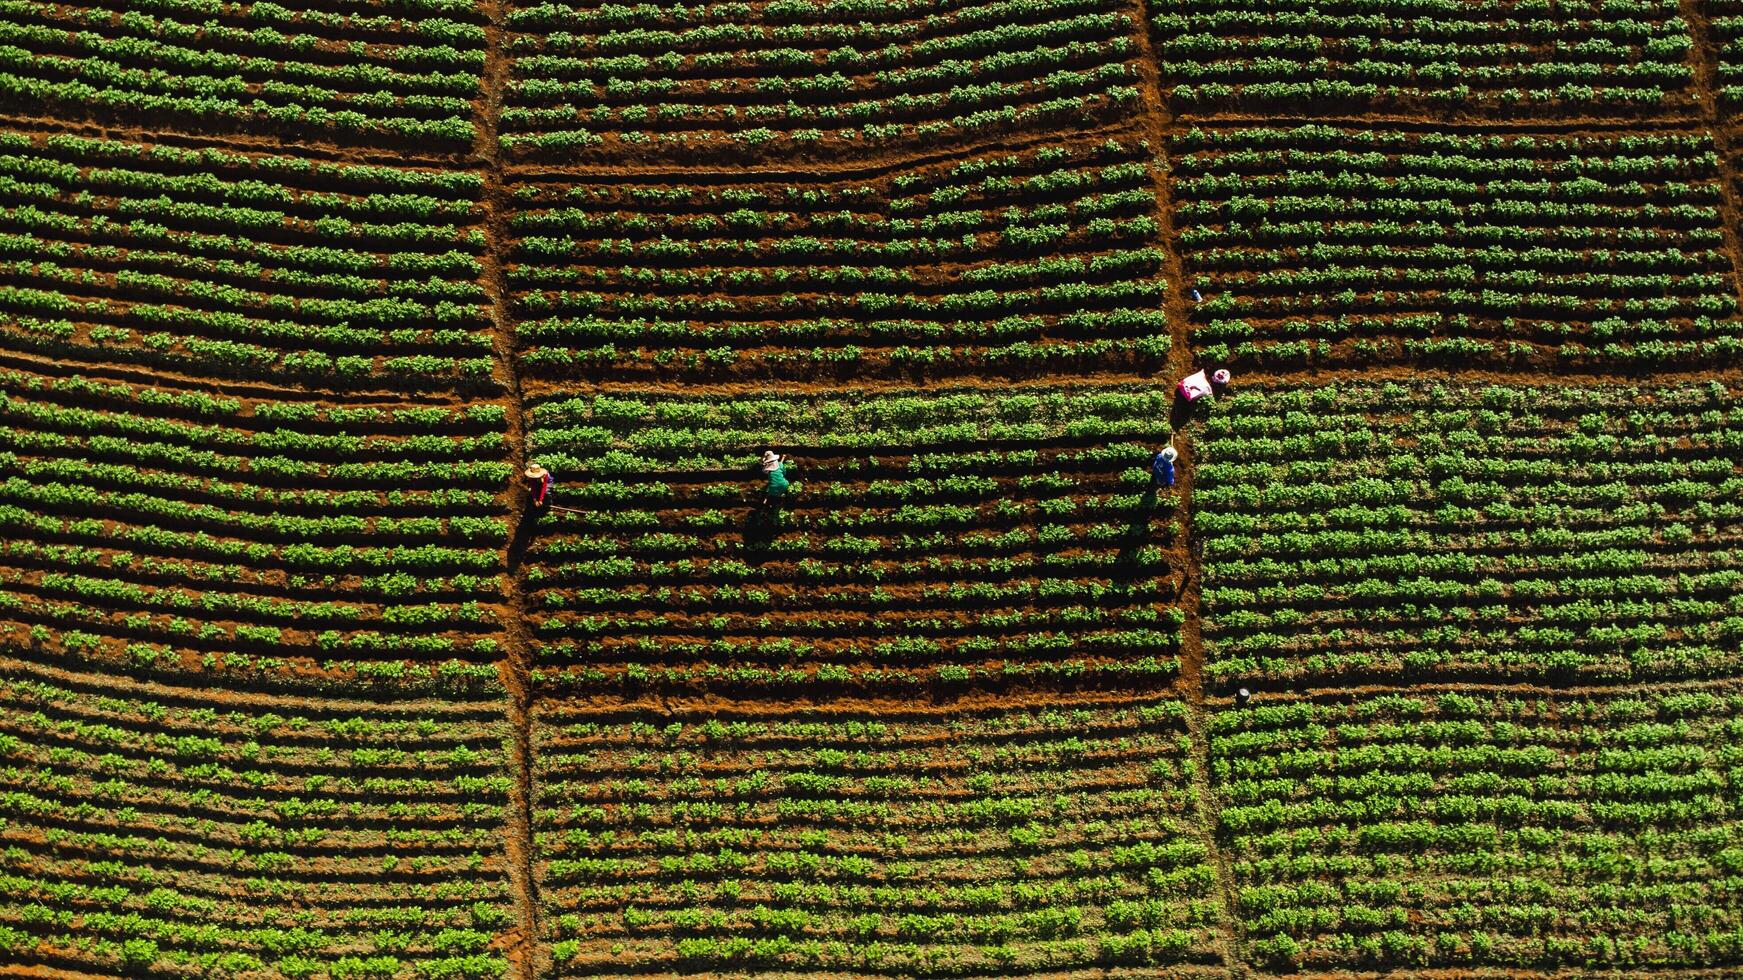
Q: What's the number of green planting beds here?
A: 12